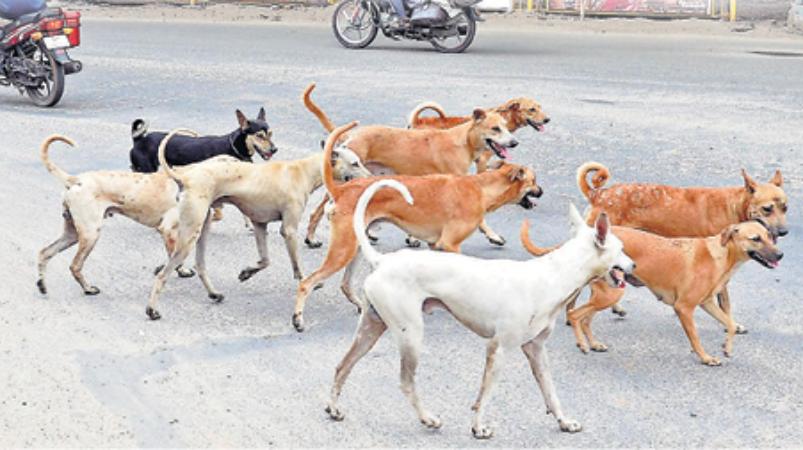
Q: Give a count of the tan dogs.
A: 5